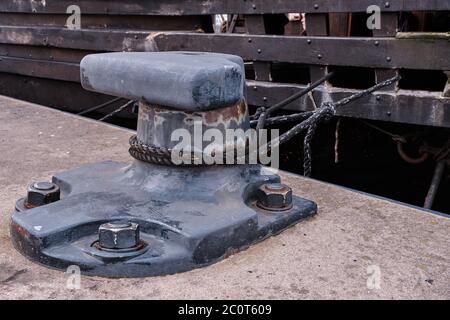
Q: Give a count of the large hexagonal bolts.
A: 3